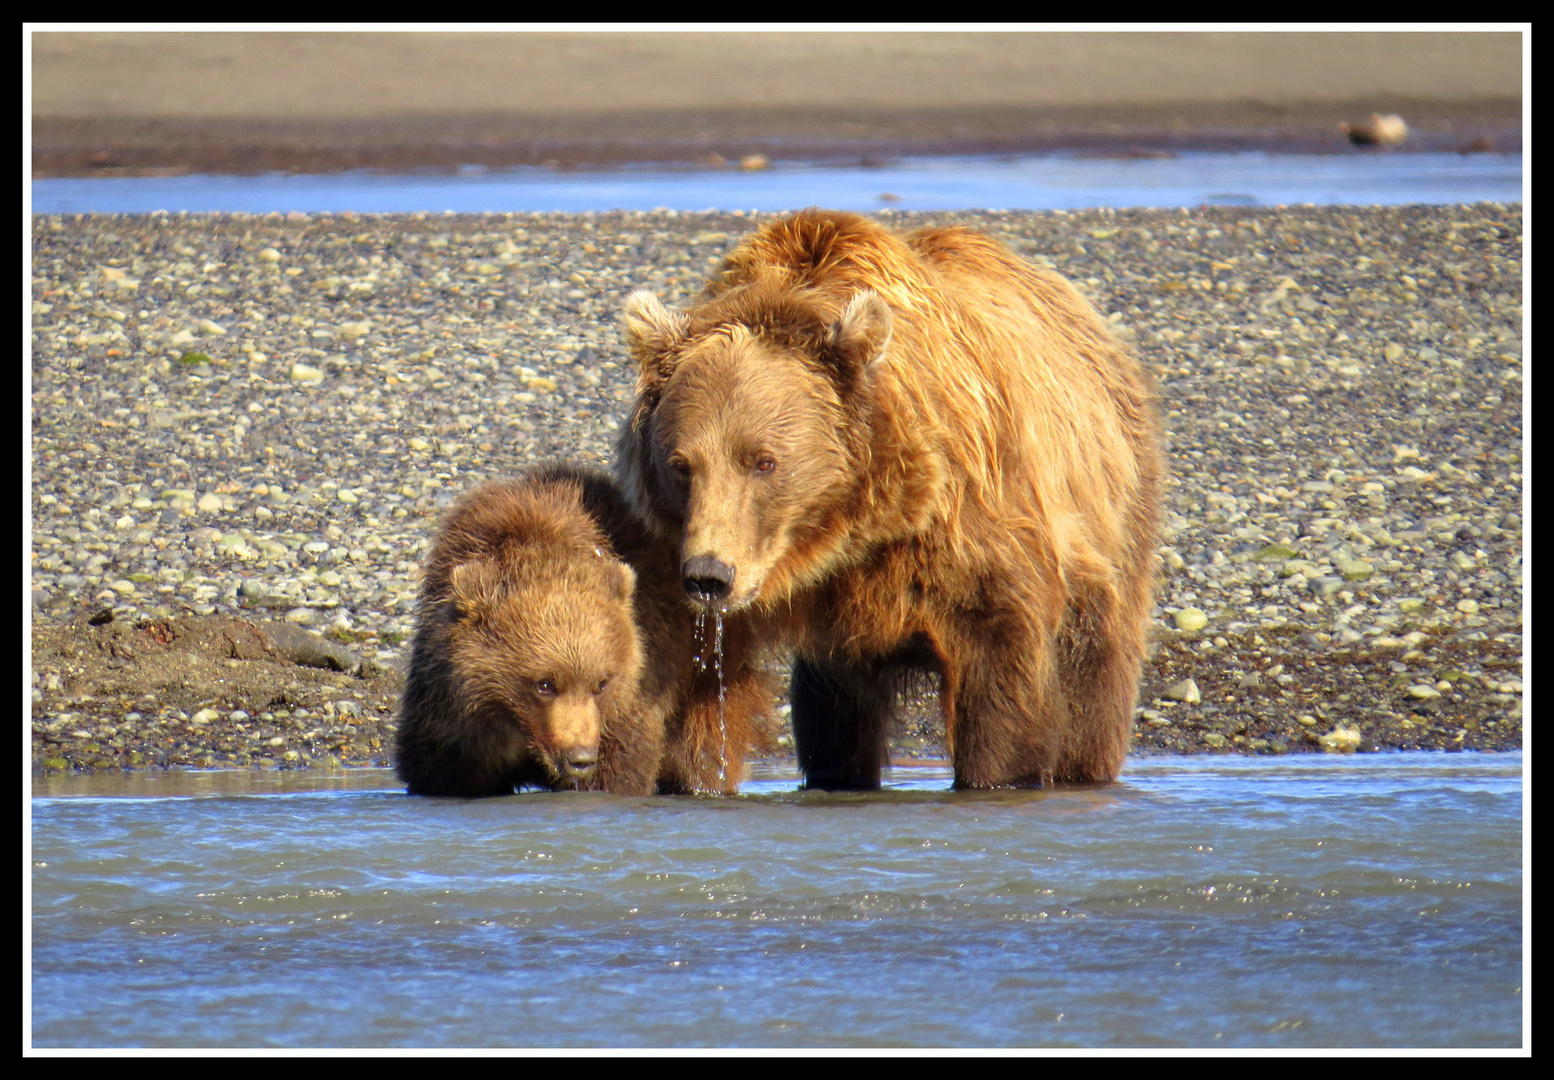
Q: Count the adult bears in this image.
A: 1